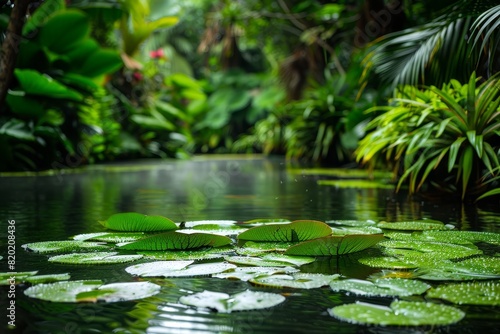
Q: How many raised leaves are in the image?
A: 4